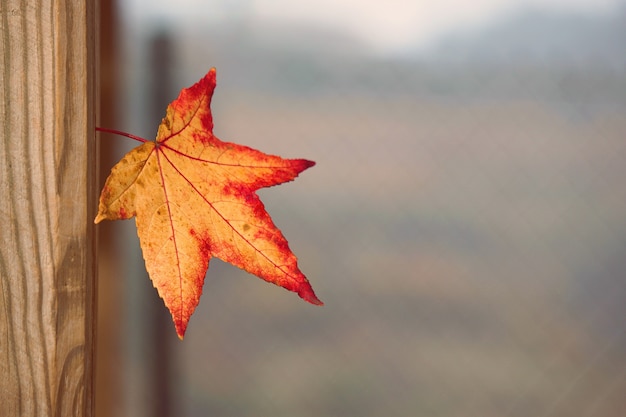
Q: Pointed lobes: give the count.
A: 5